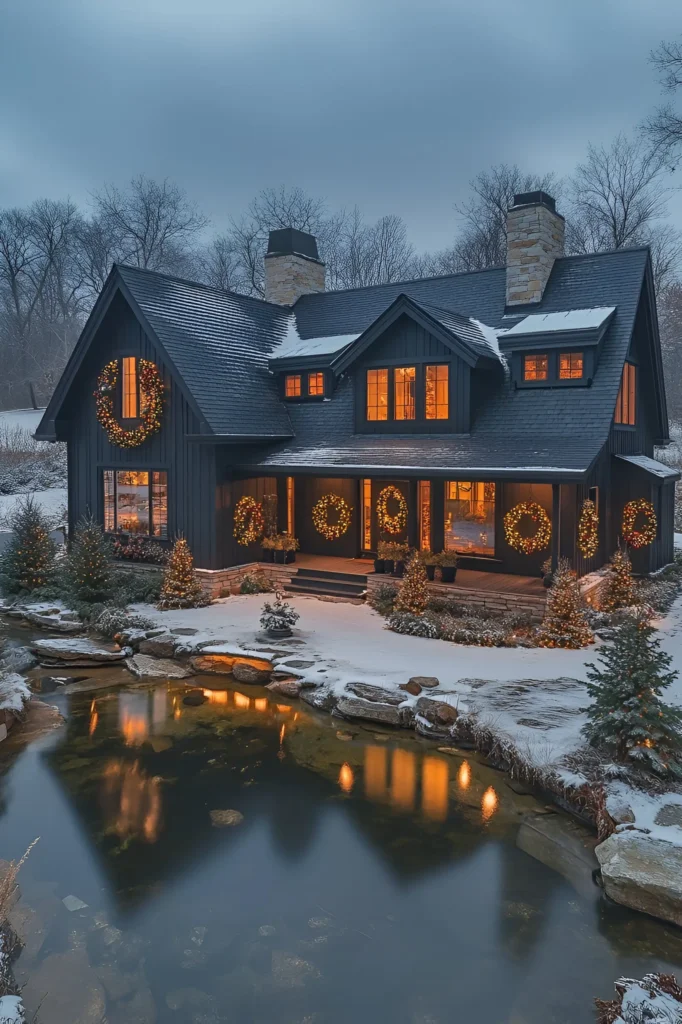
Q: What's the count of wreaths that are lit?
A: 7